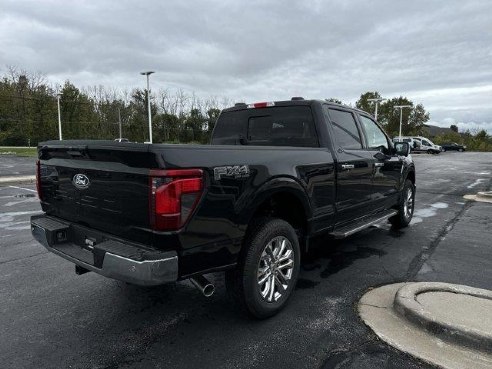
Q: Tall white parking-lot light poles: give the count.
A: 4